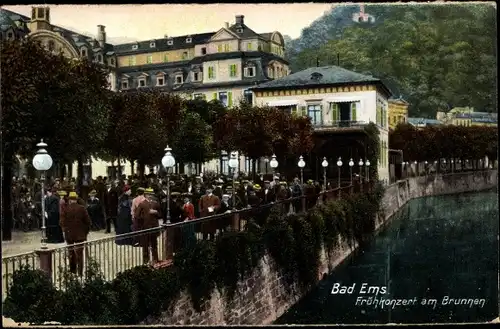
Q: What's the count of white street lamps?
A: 10